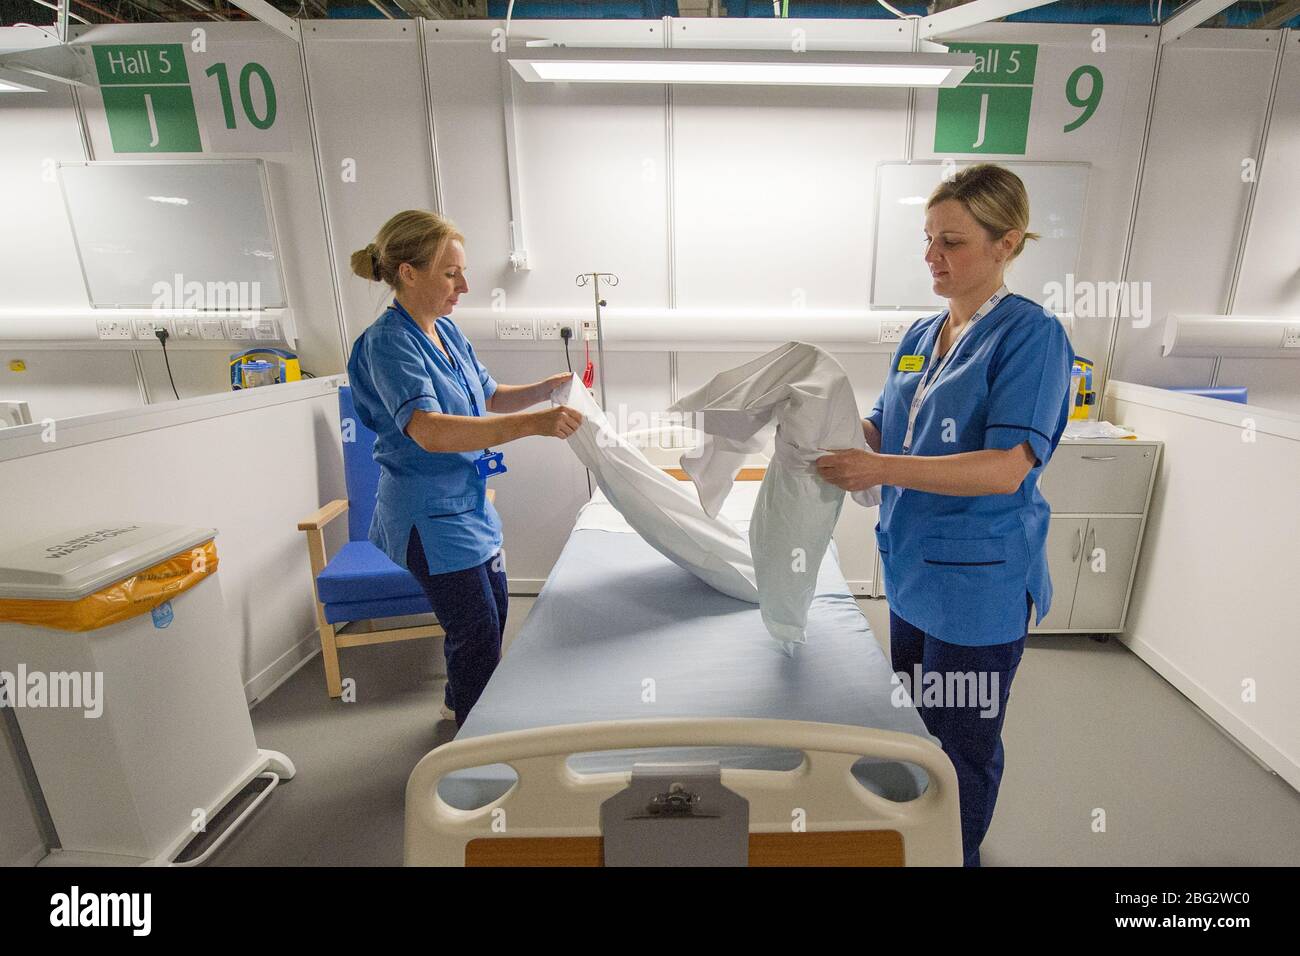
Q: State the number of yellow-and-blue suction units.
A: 2